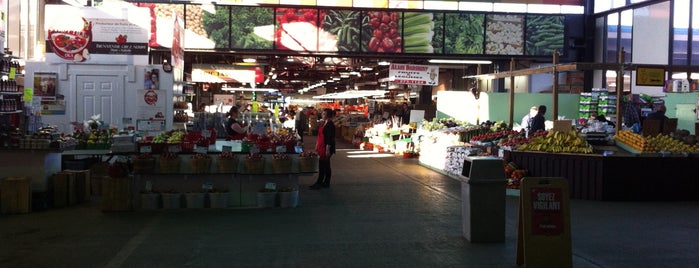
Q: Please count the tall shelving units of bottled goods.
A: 1